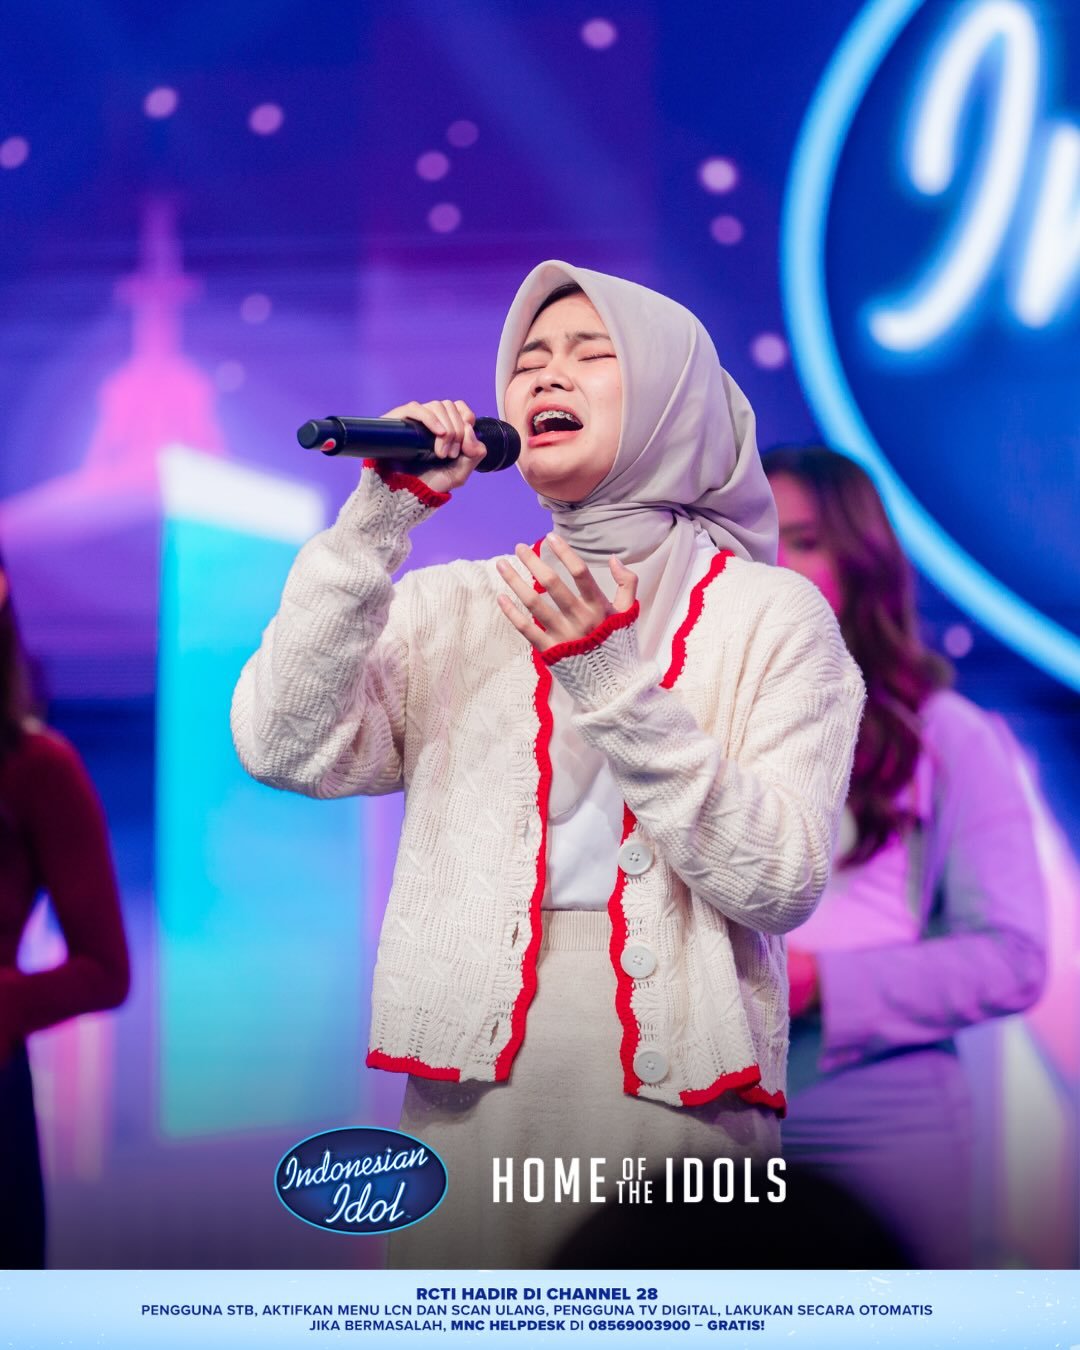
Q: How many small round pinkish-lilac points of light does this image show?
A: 13